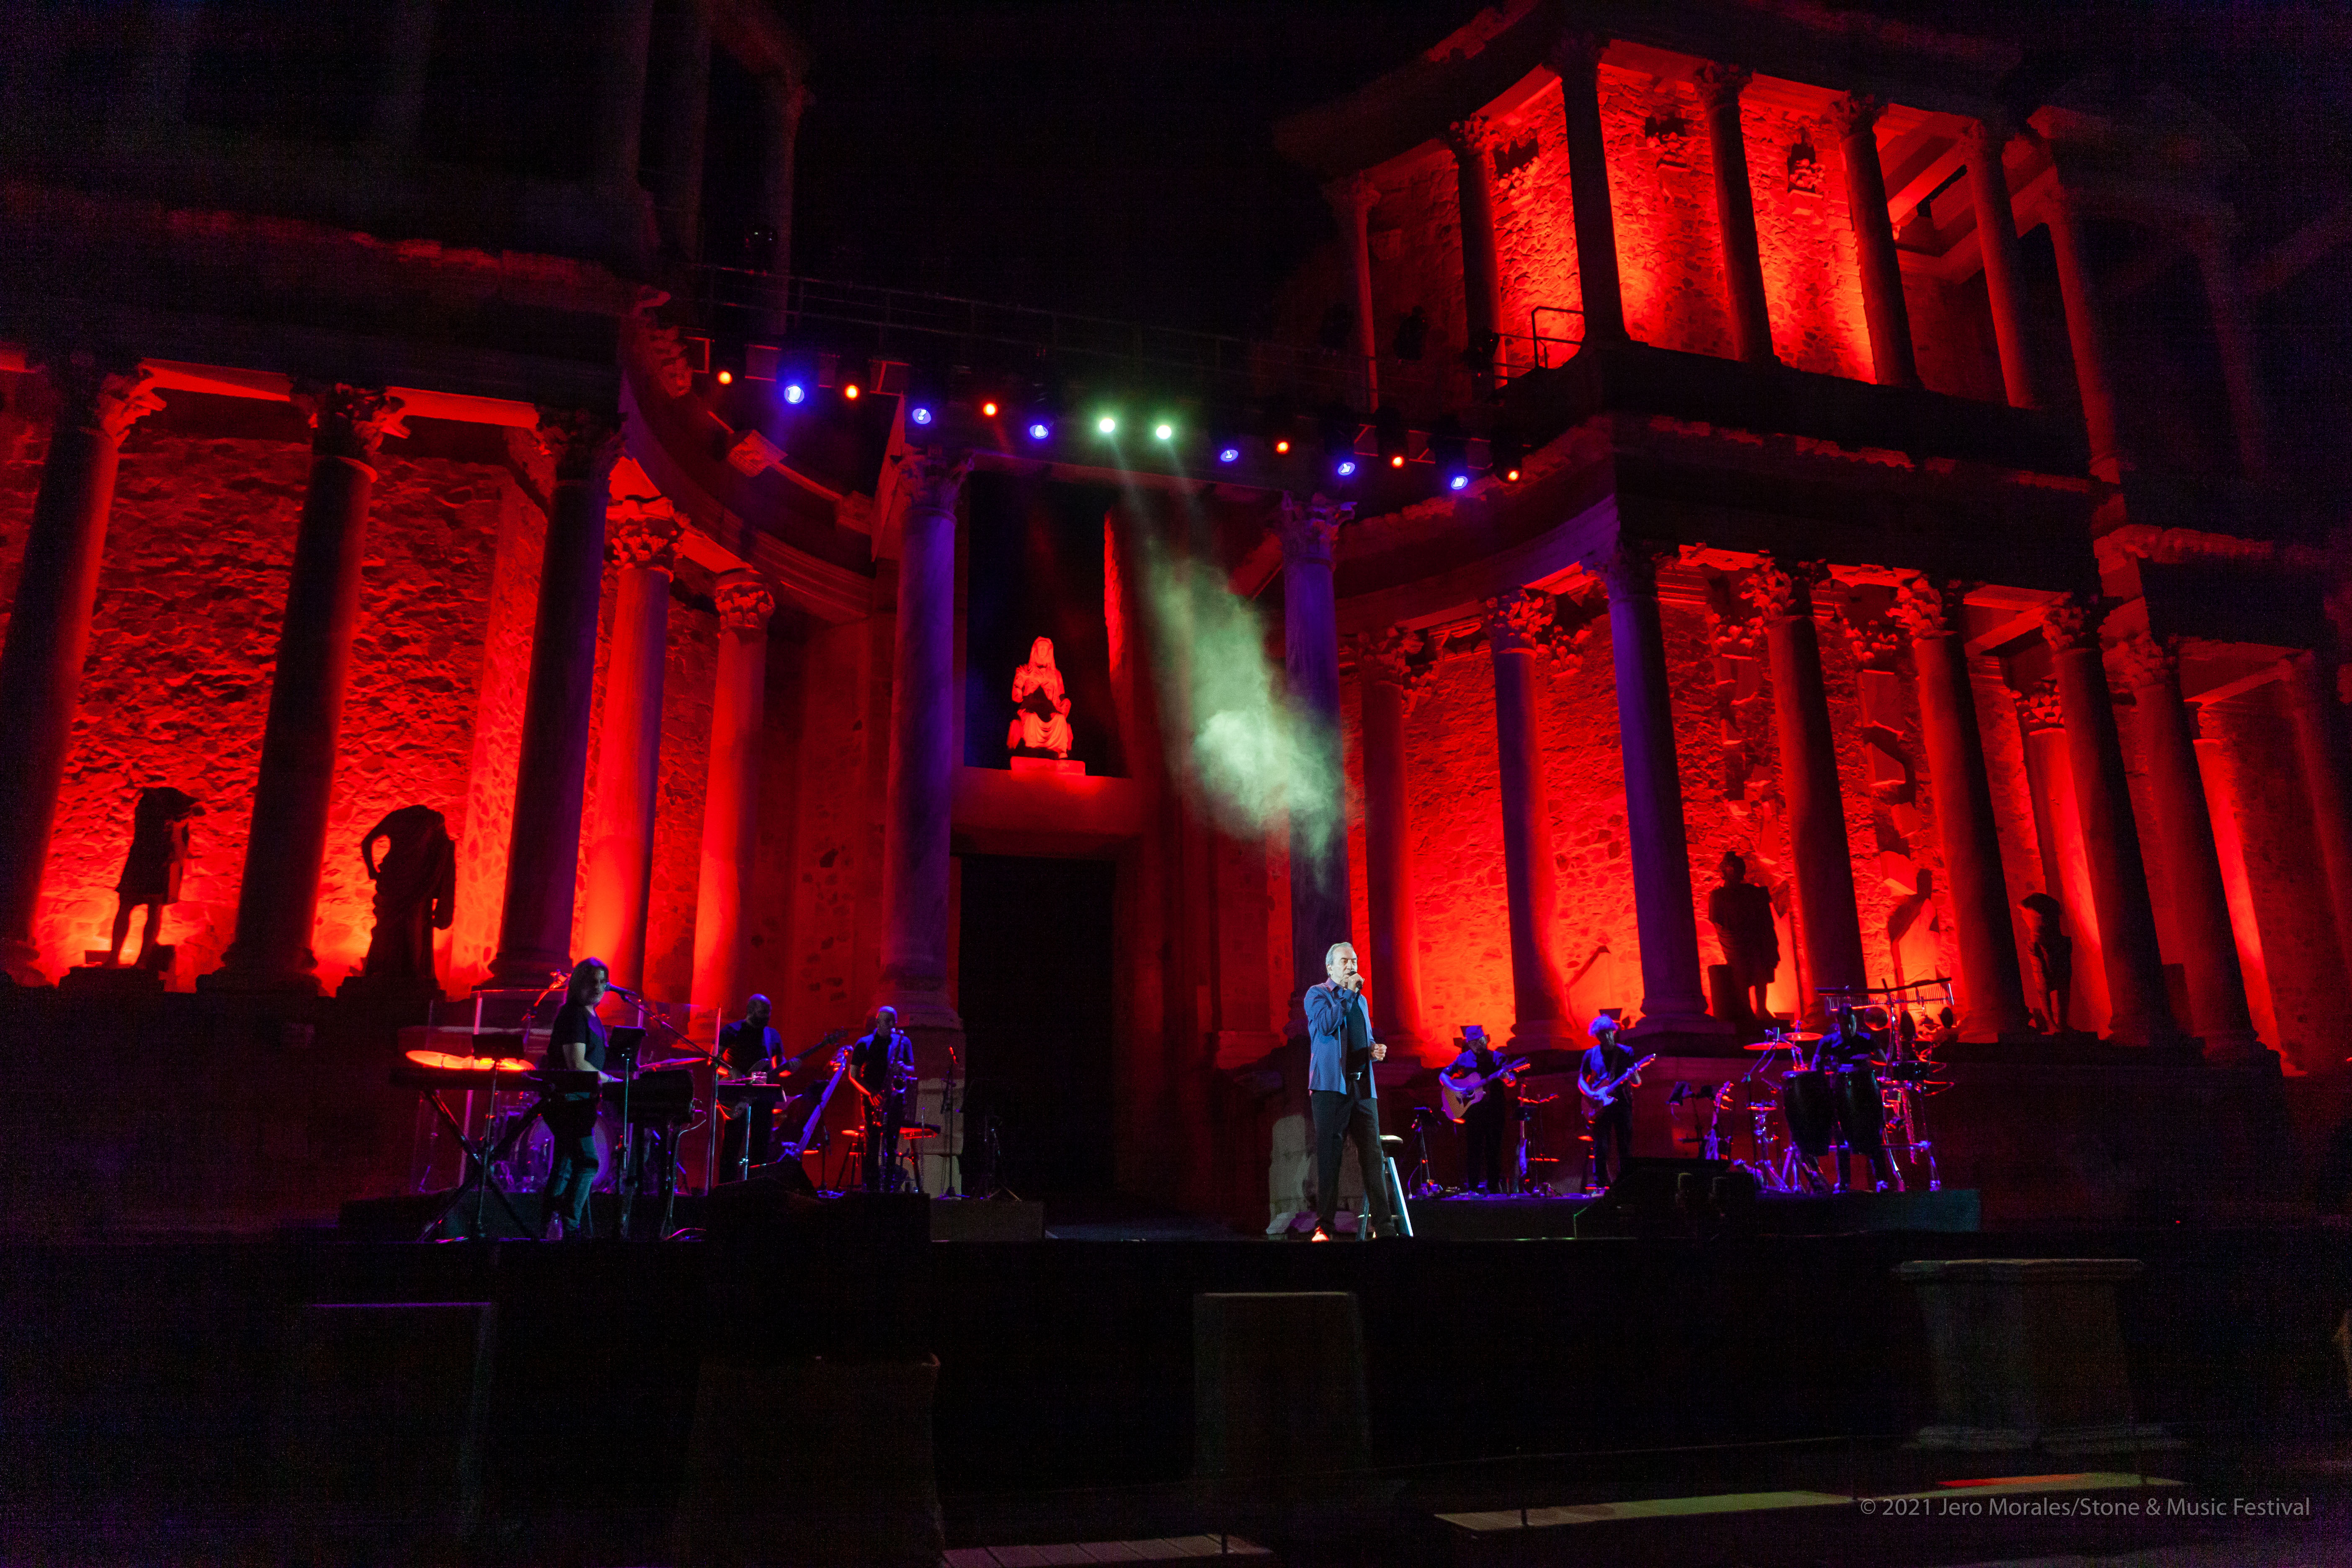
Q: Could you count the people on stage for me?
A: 7